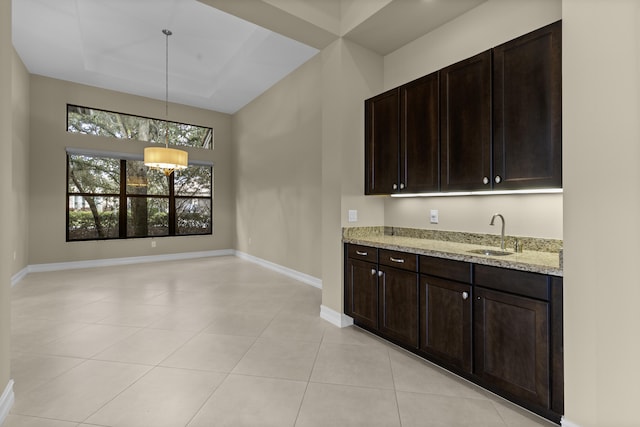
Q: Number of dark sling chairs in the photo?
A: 0